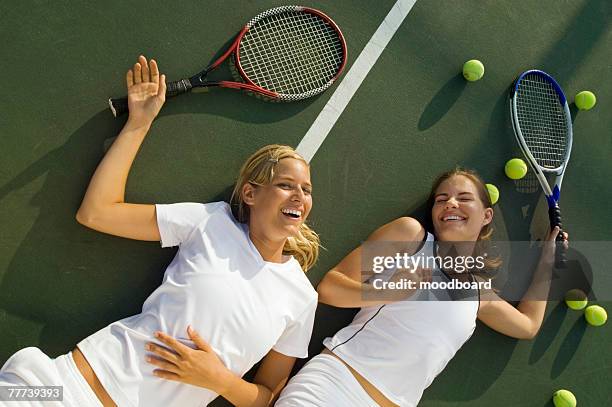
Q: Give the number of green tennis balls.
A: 7